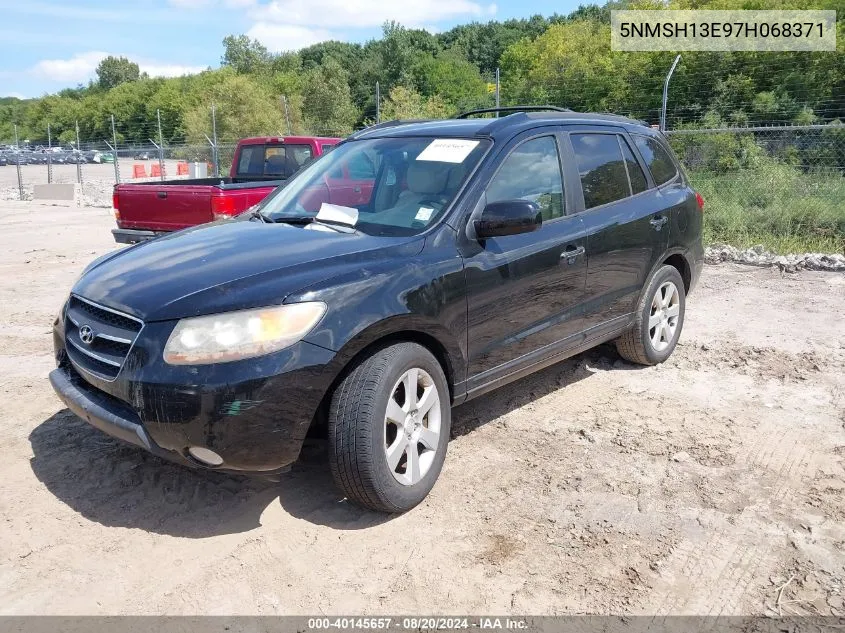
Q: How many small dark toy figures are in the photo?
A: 0